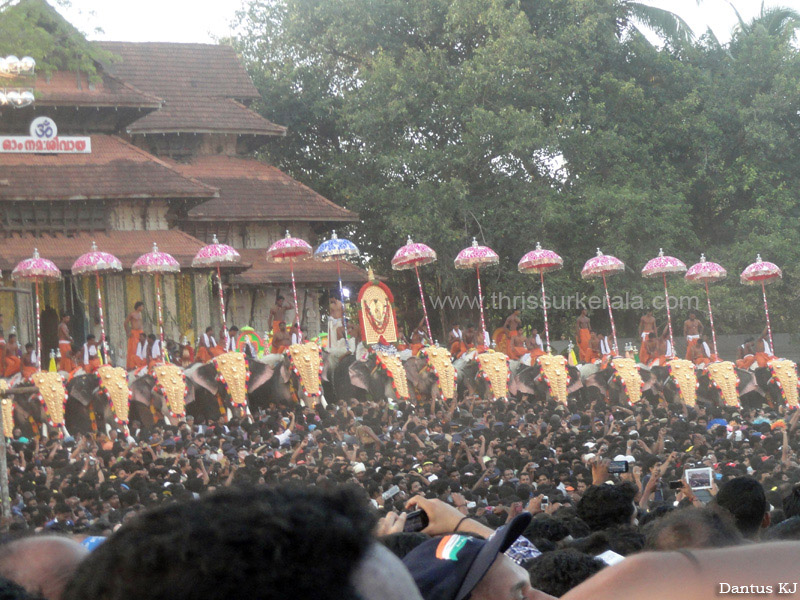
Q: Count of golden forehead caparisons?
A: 14